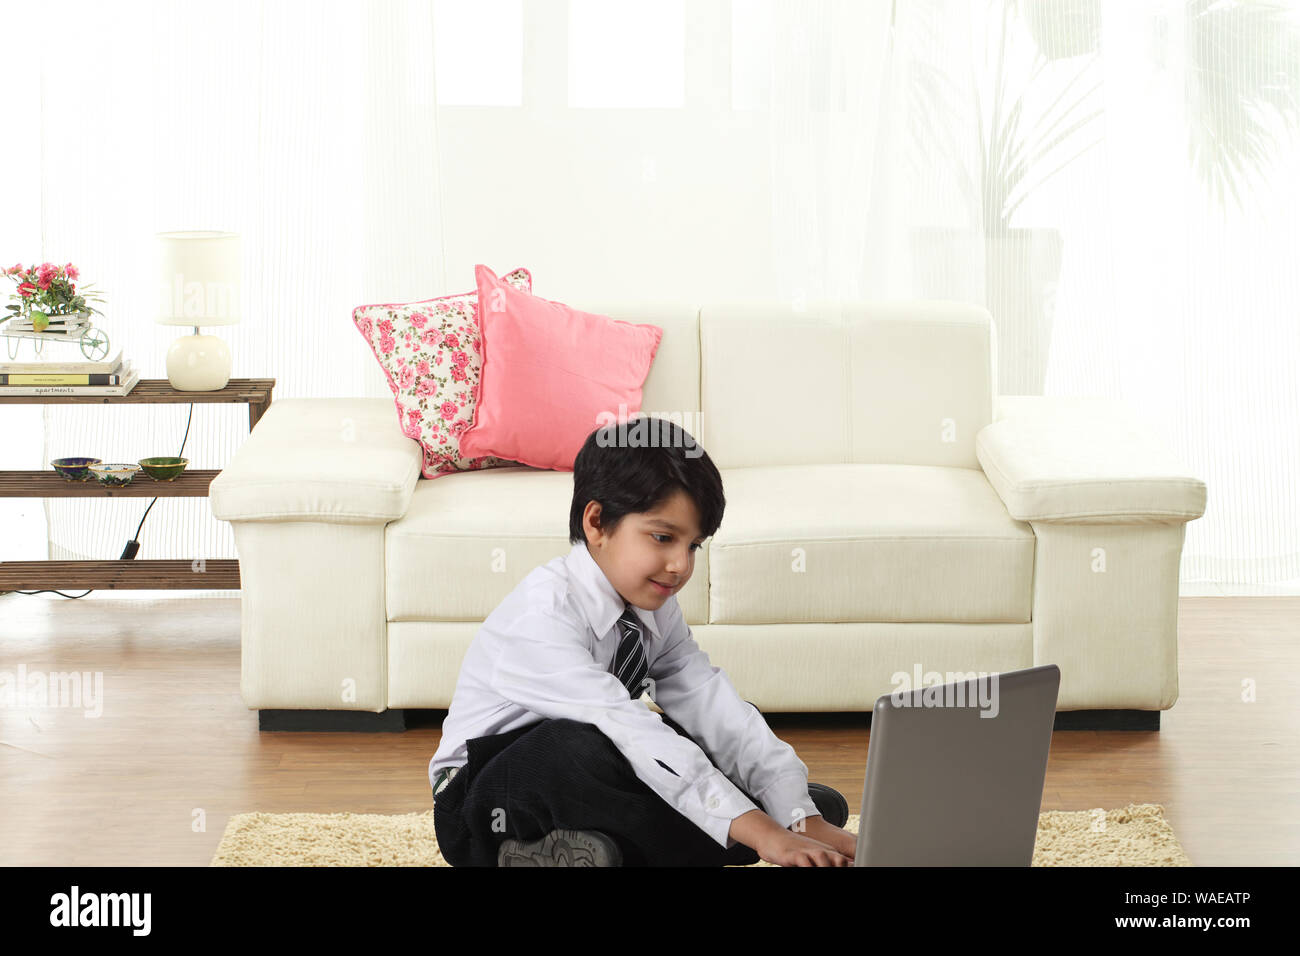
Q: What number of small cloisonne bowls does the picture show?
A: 3